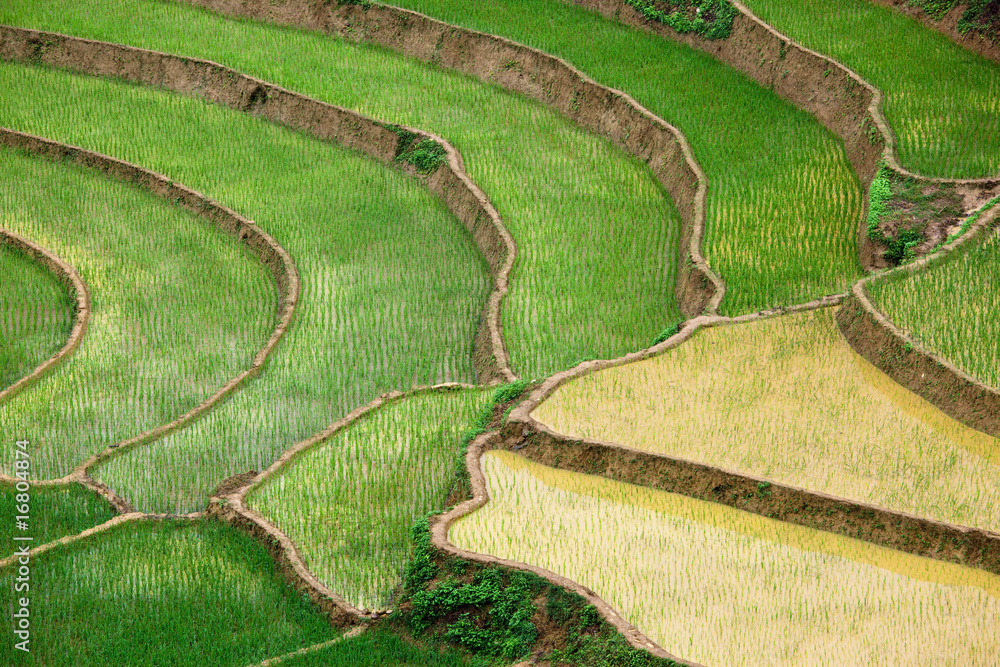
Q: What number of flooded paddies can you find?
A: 2